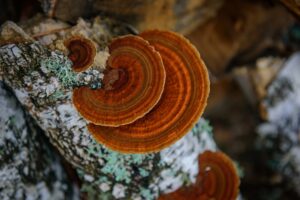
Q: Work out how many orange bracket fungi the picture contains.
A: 4